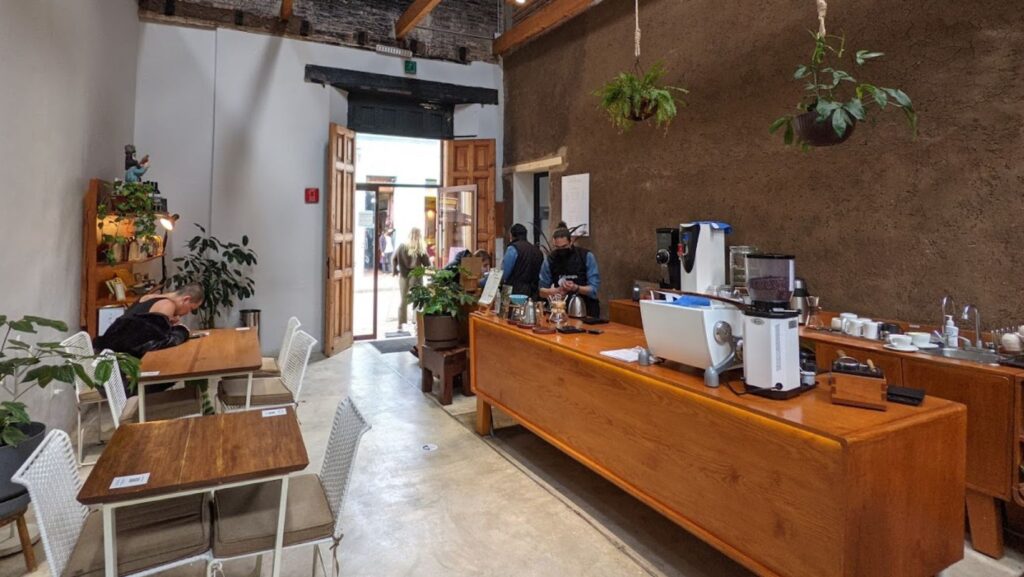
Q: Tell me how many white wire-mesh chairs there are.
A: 6